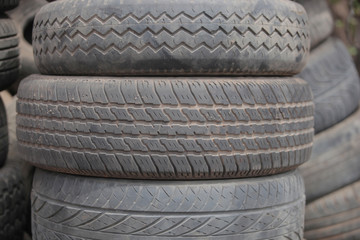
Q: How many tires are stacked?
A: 3